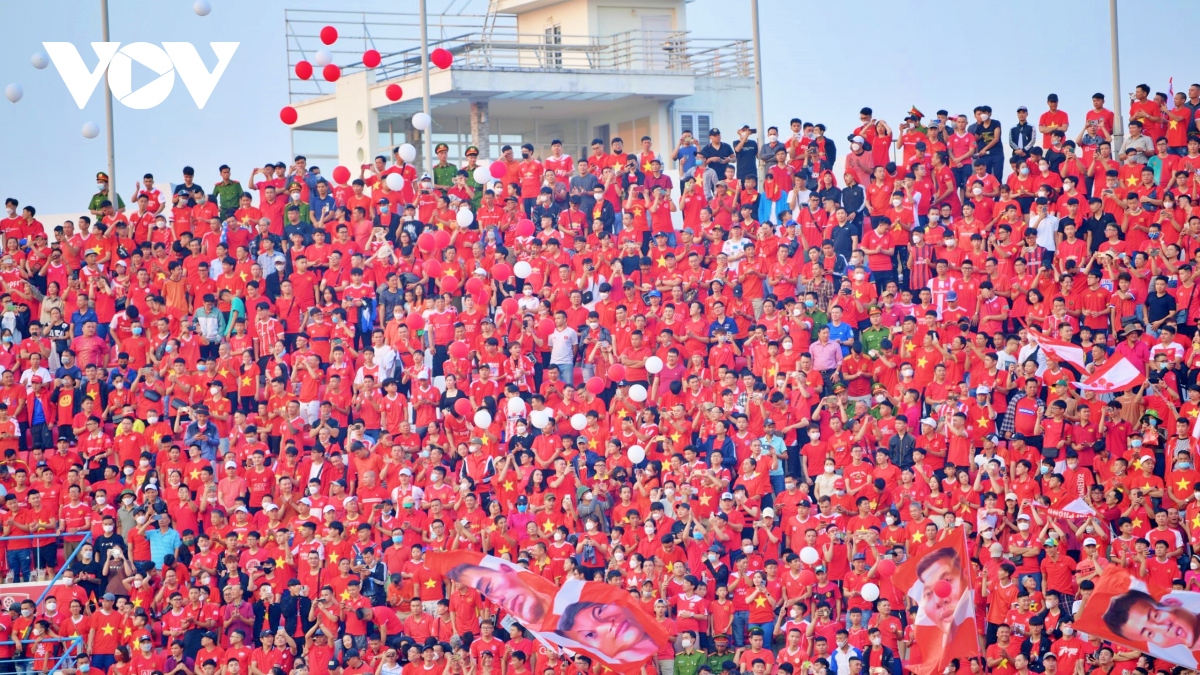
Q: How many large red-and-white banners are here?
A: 4